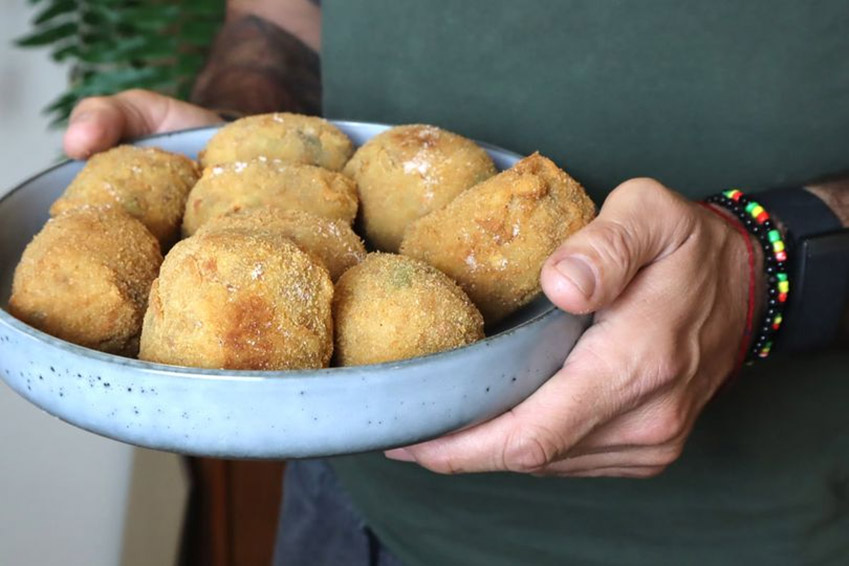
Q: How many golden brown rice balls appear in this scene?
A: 9